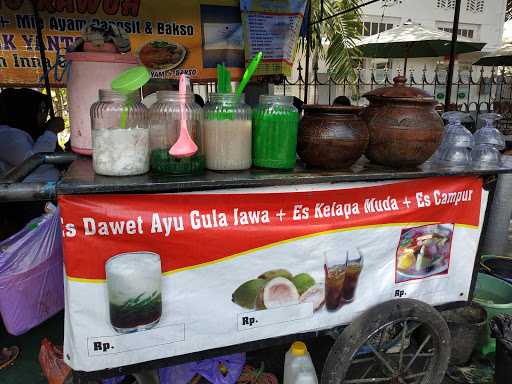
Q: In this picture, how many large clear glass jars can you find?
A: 4